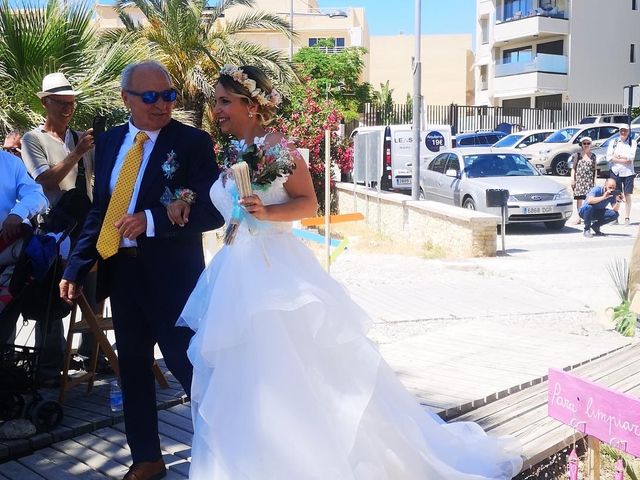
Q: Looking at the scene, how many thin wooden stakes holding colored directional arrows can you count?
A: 1